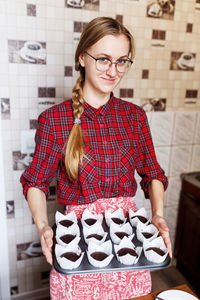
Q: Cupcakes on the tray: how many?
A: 12